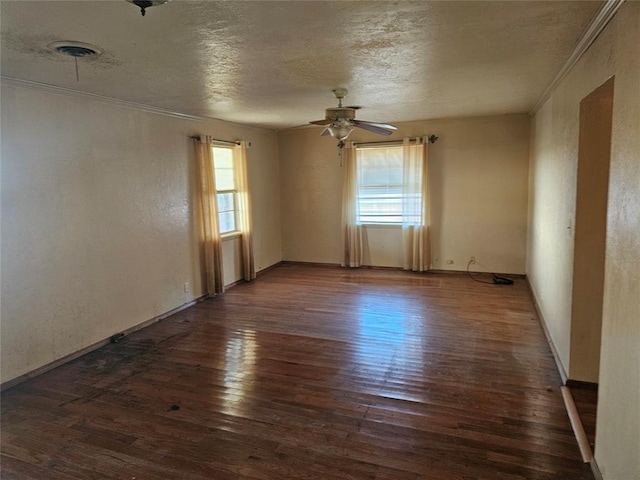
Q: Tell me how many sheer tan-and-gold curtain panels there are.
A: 4